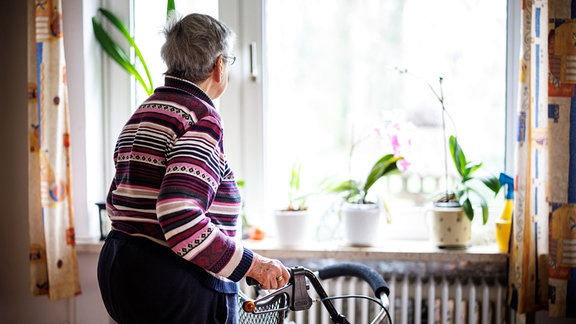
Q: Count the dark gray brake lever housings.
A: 1